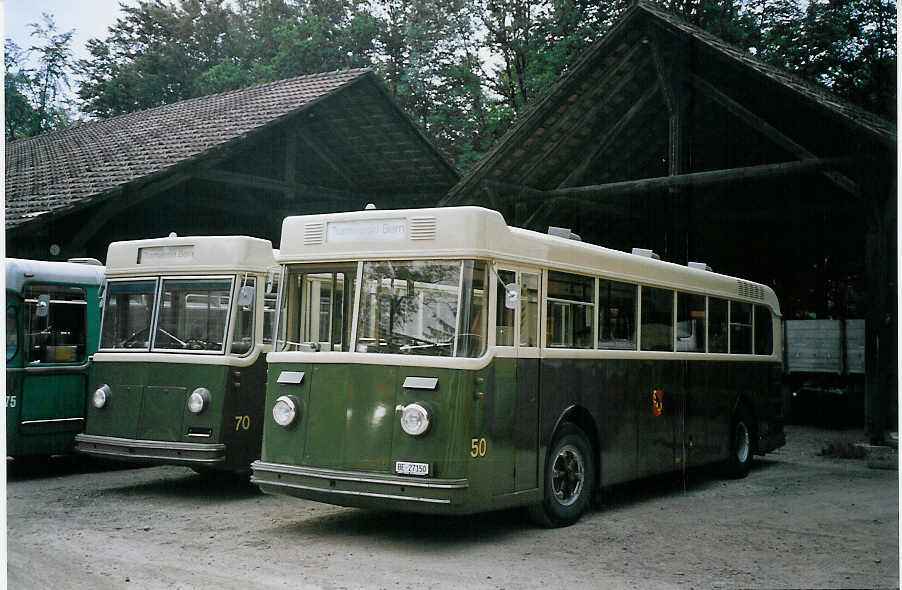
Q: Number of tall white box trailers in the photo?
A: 0